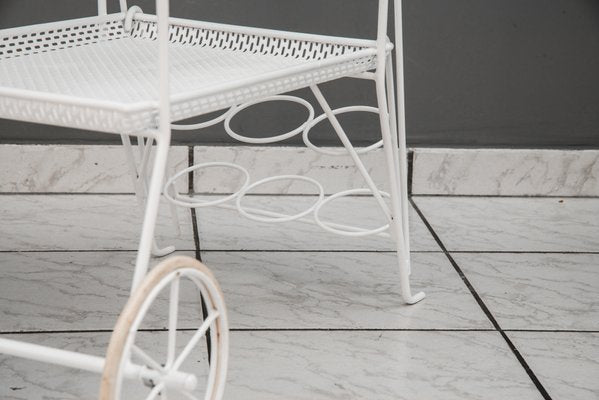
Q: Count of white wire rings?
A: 6